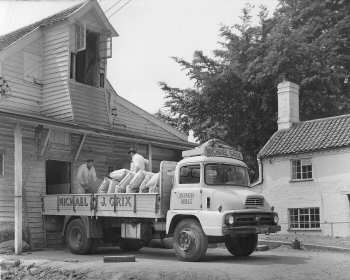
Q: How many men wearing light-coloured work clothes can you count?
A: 2